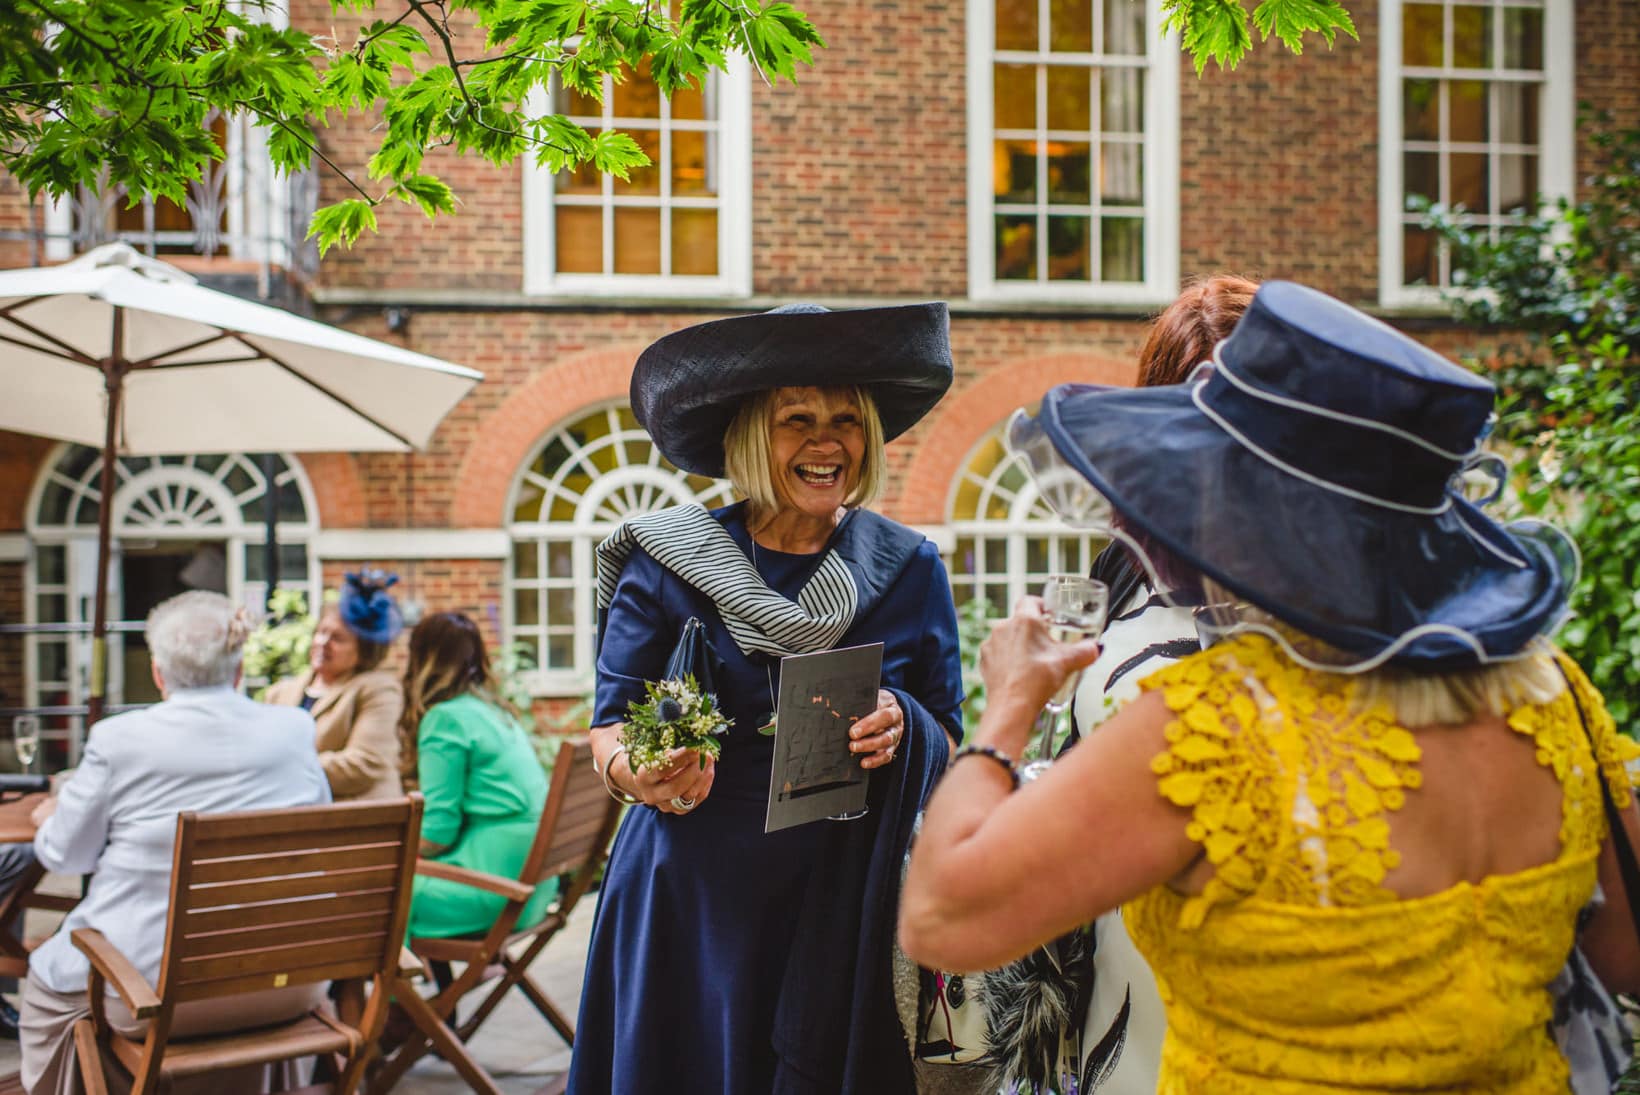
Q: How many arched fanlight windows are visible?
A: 3